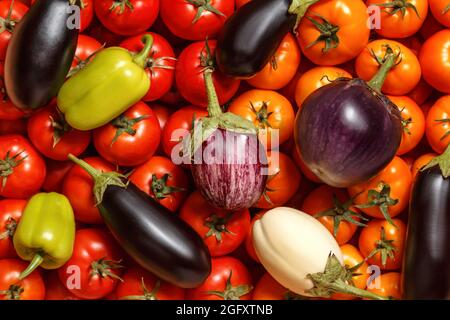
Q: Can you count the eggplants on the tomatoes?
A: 7